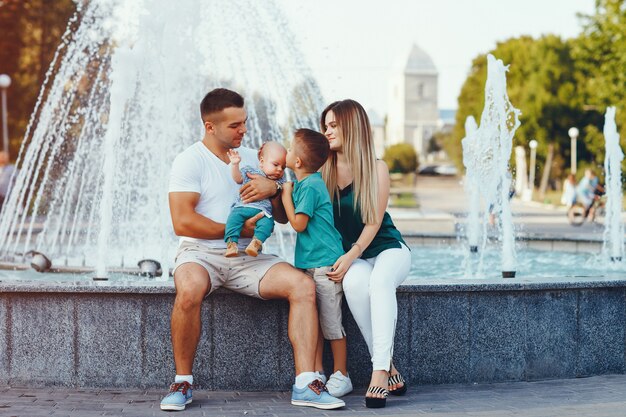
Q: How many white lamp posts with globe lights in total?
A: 3